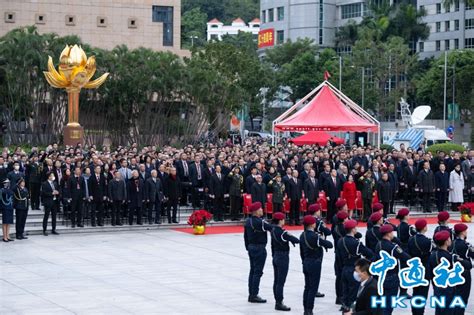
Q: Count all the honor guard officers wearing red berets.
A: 15